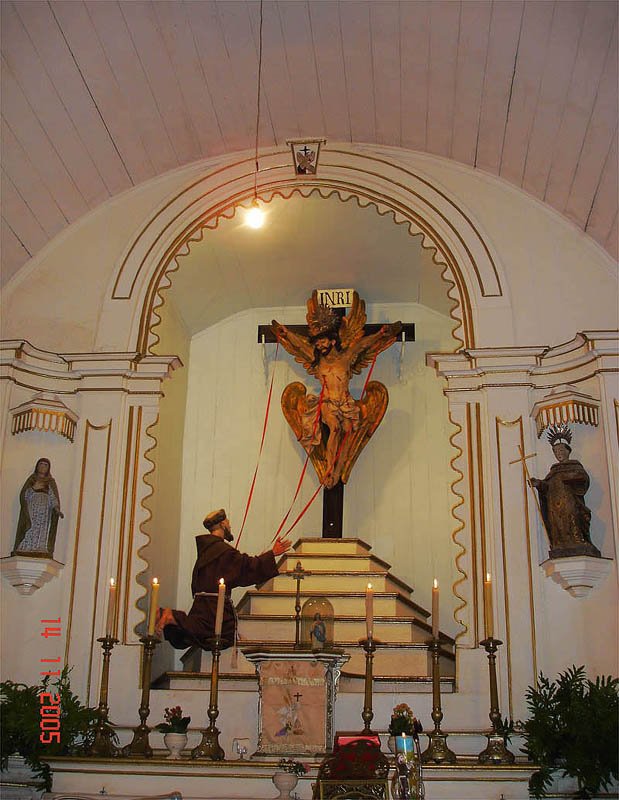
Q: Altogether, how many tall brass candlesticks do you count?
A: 6